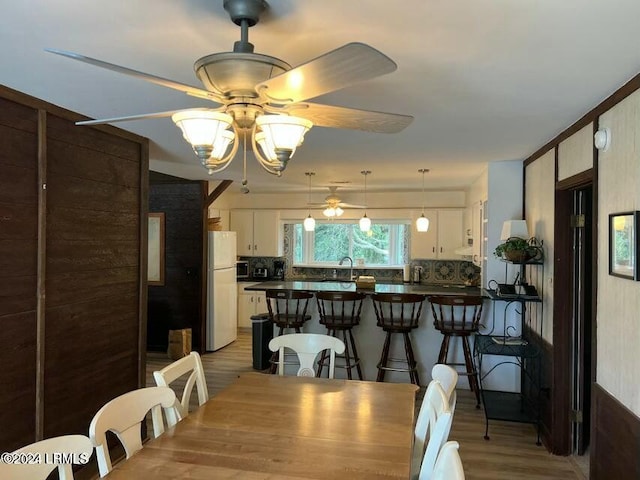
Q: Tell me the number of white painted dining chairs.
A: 7